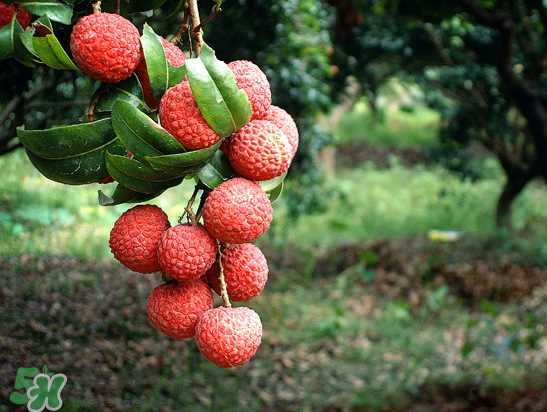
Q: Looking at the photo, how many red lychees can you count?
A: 13